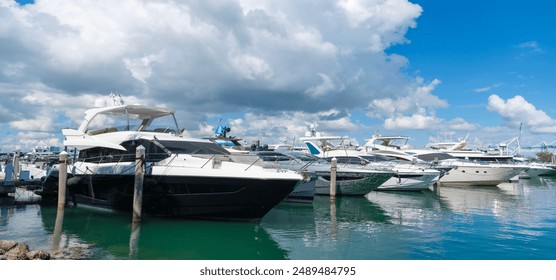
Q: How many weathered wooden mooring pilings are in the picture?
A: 3